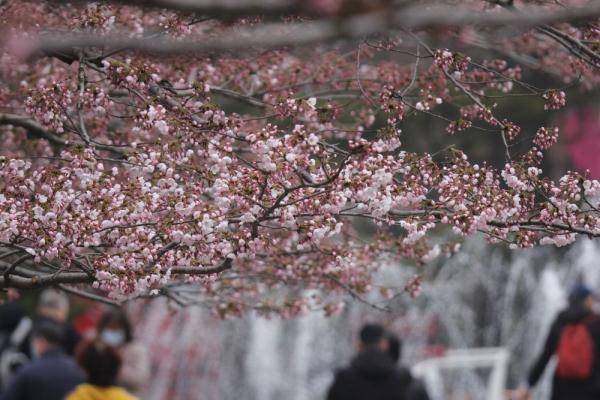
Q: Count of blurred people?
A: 8